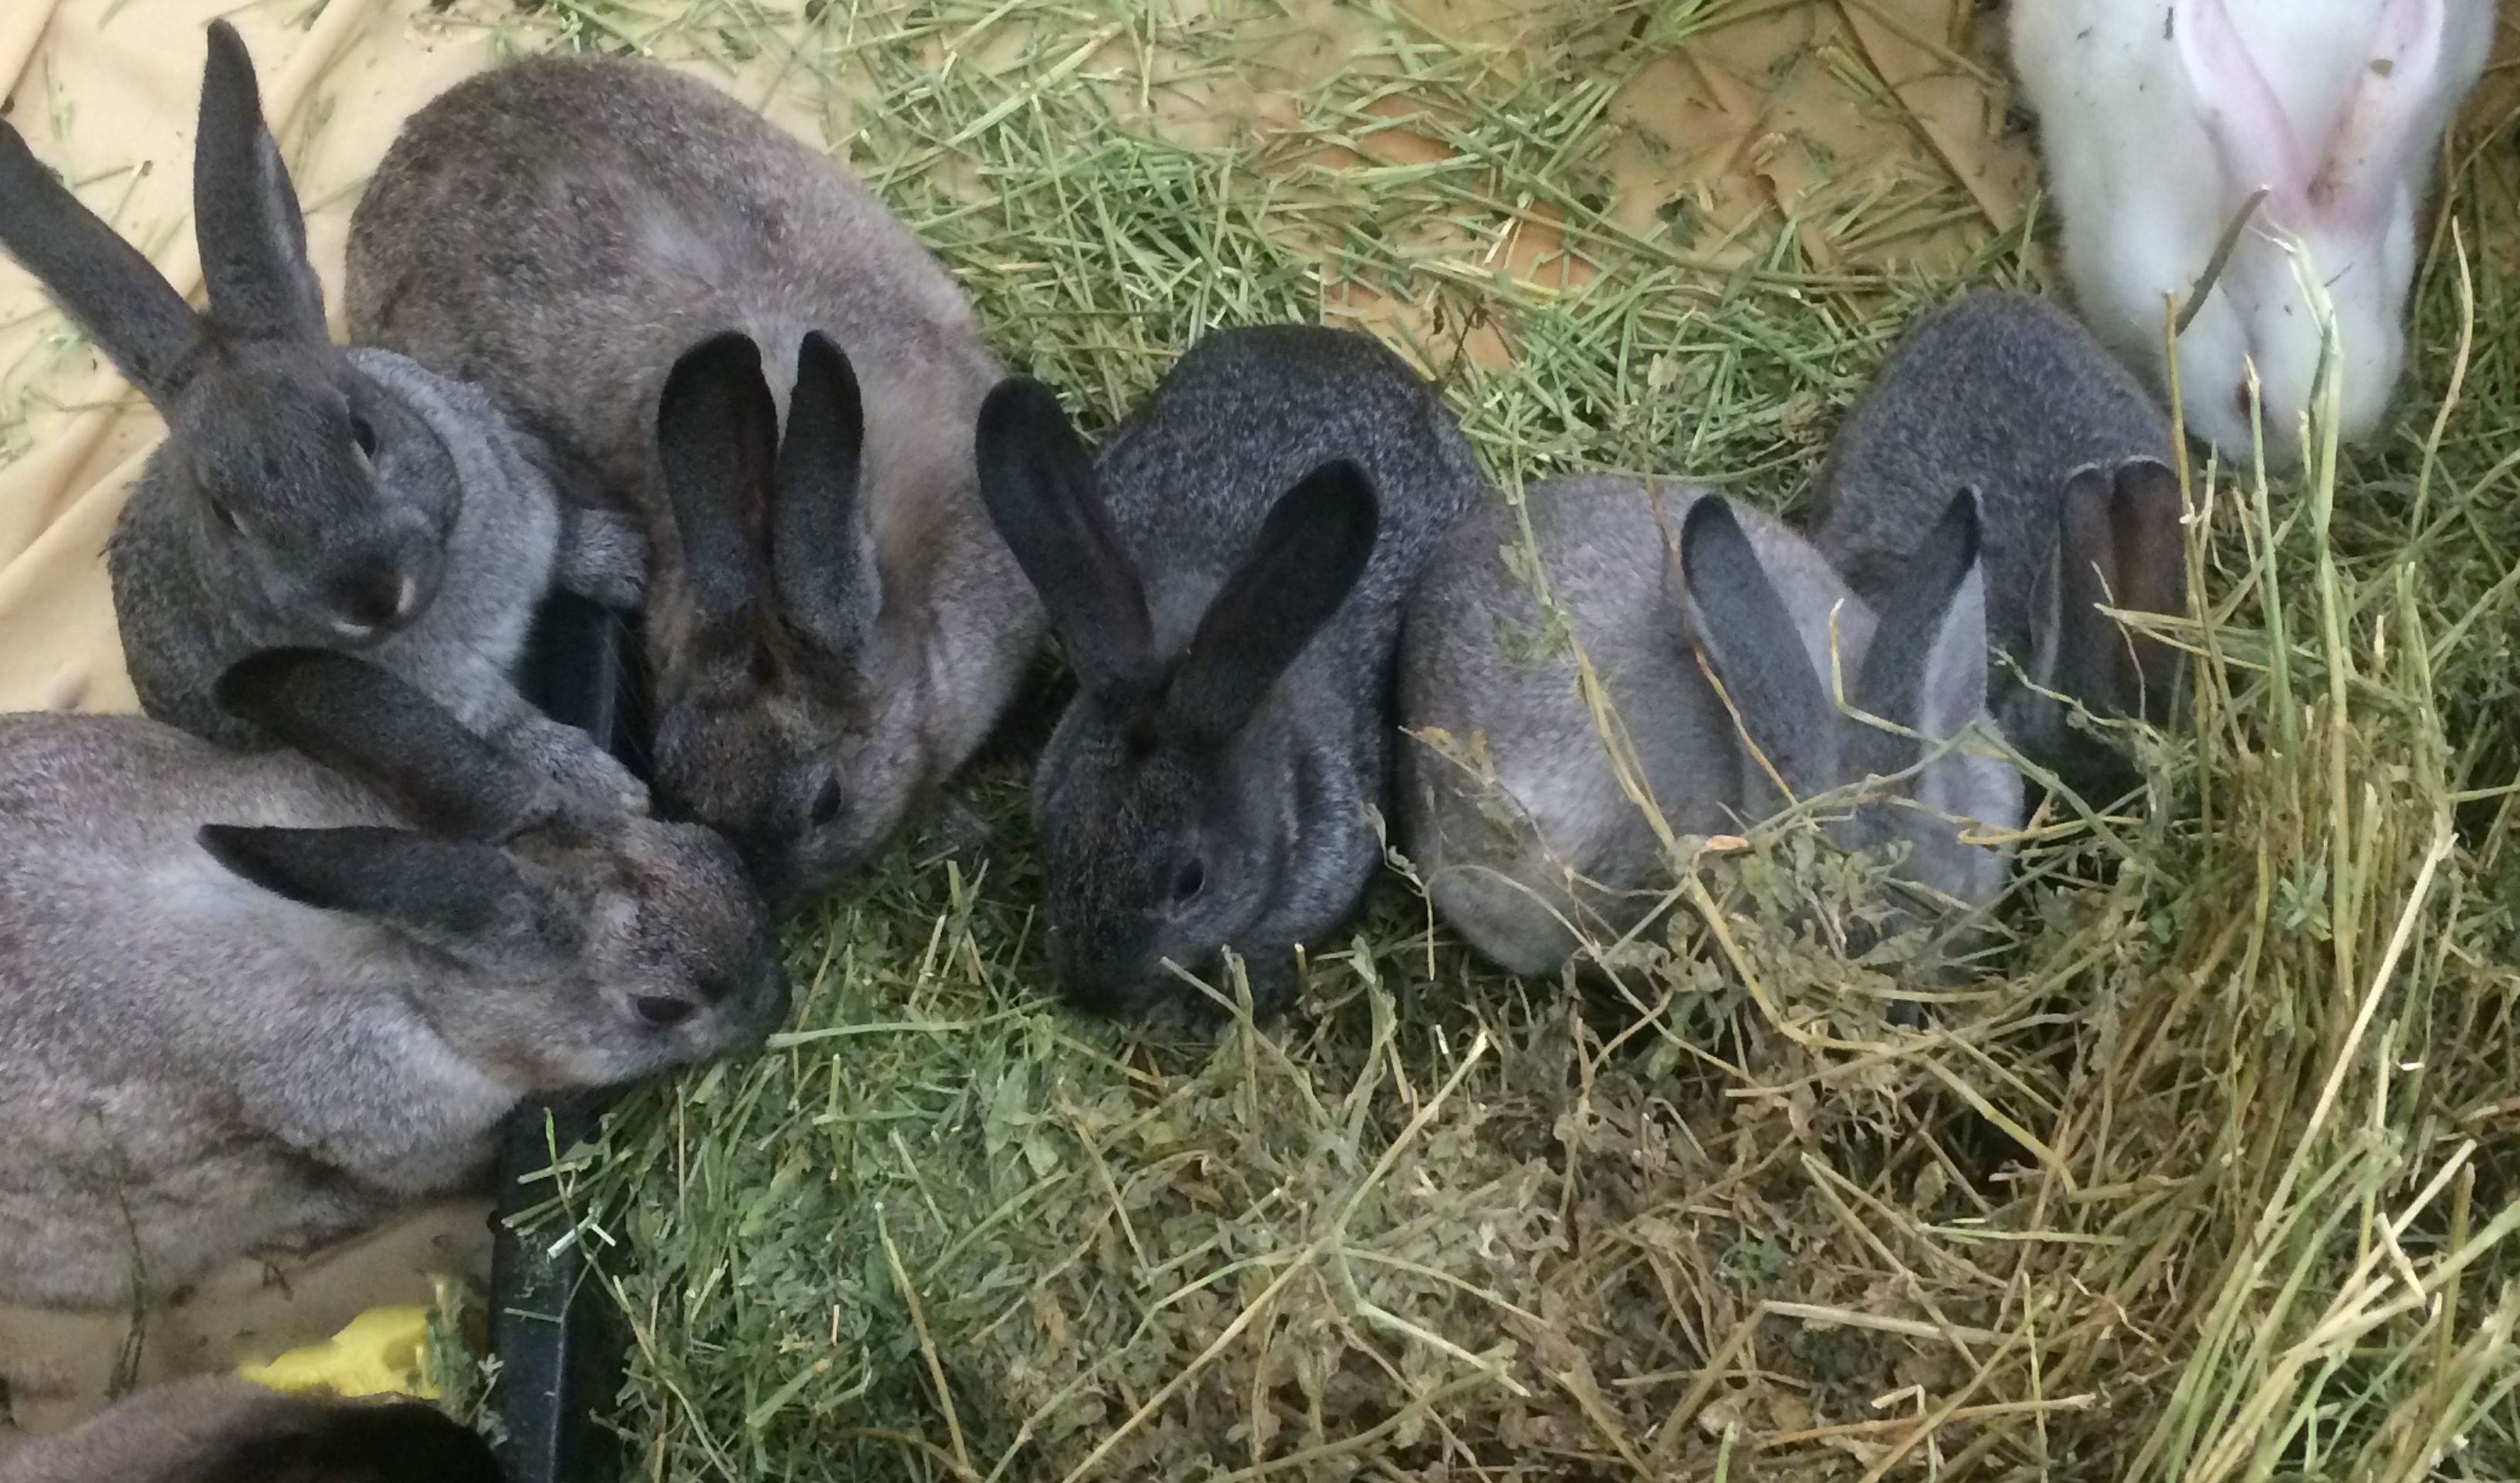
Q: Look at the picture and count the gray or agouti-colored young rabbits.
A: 6